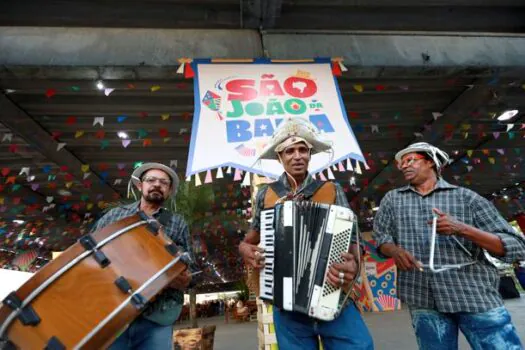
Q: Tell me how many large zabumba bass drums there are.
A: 1